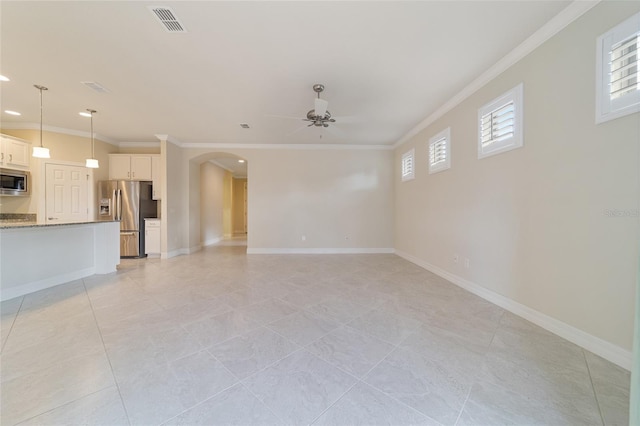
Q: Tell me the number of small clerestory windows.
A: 4